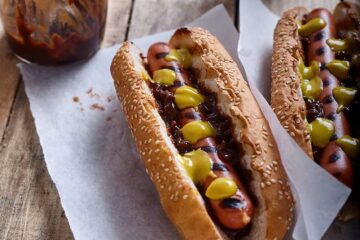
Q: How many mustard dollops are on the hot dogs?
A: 14